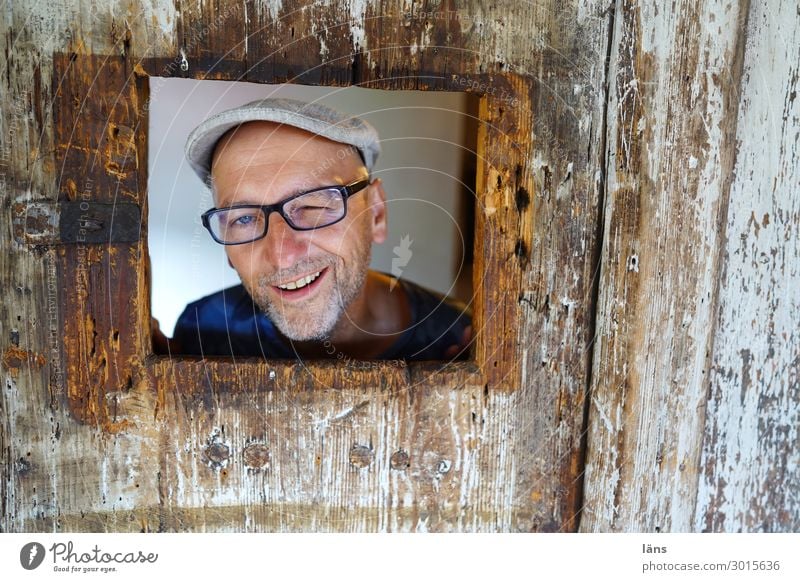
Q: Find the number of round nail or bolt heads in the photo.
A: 4